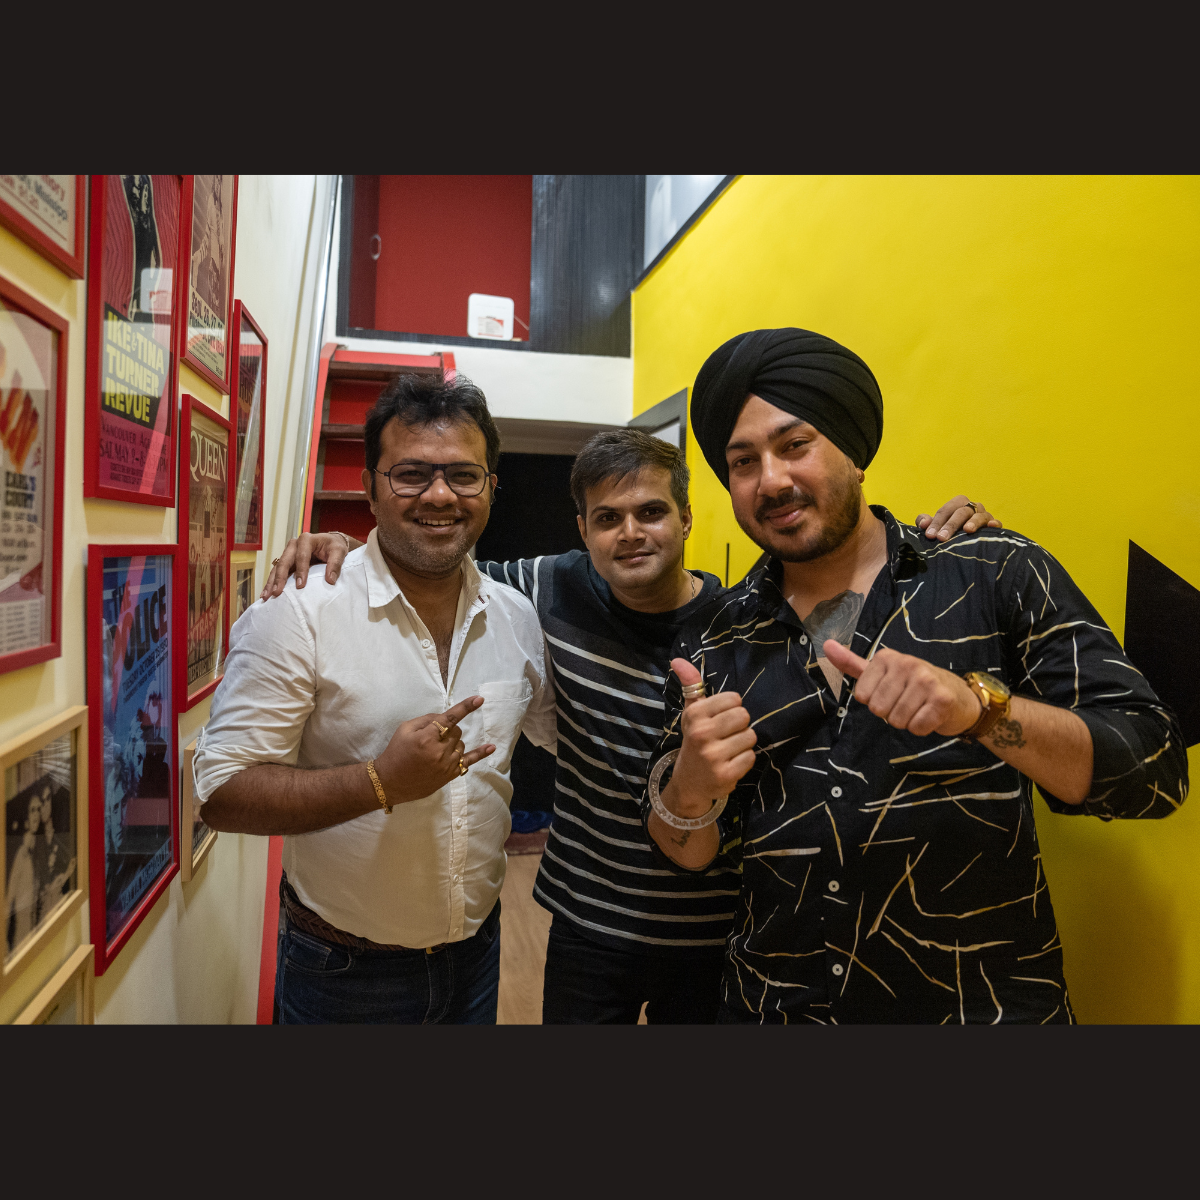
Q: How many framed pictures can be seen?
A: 11